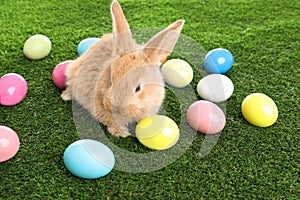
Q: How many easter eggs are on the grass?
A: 12